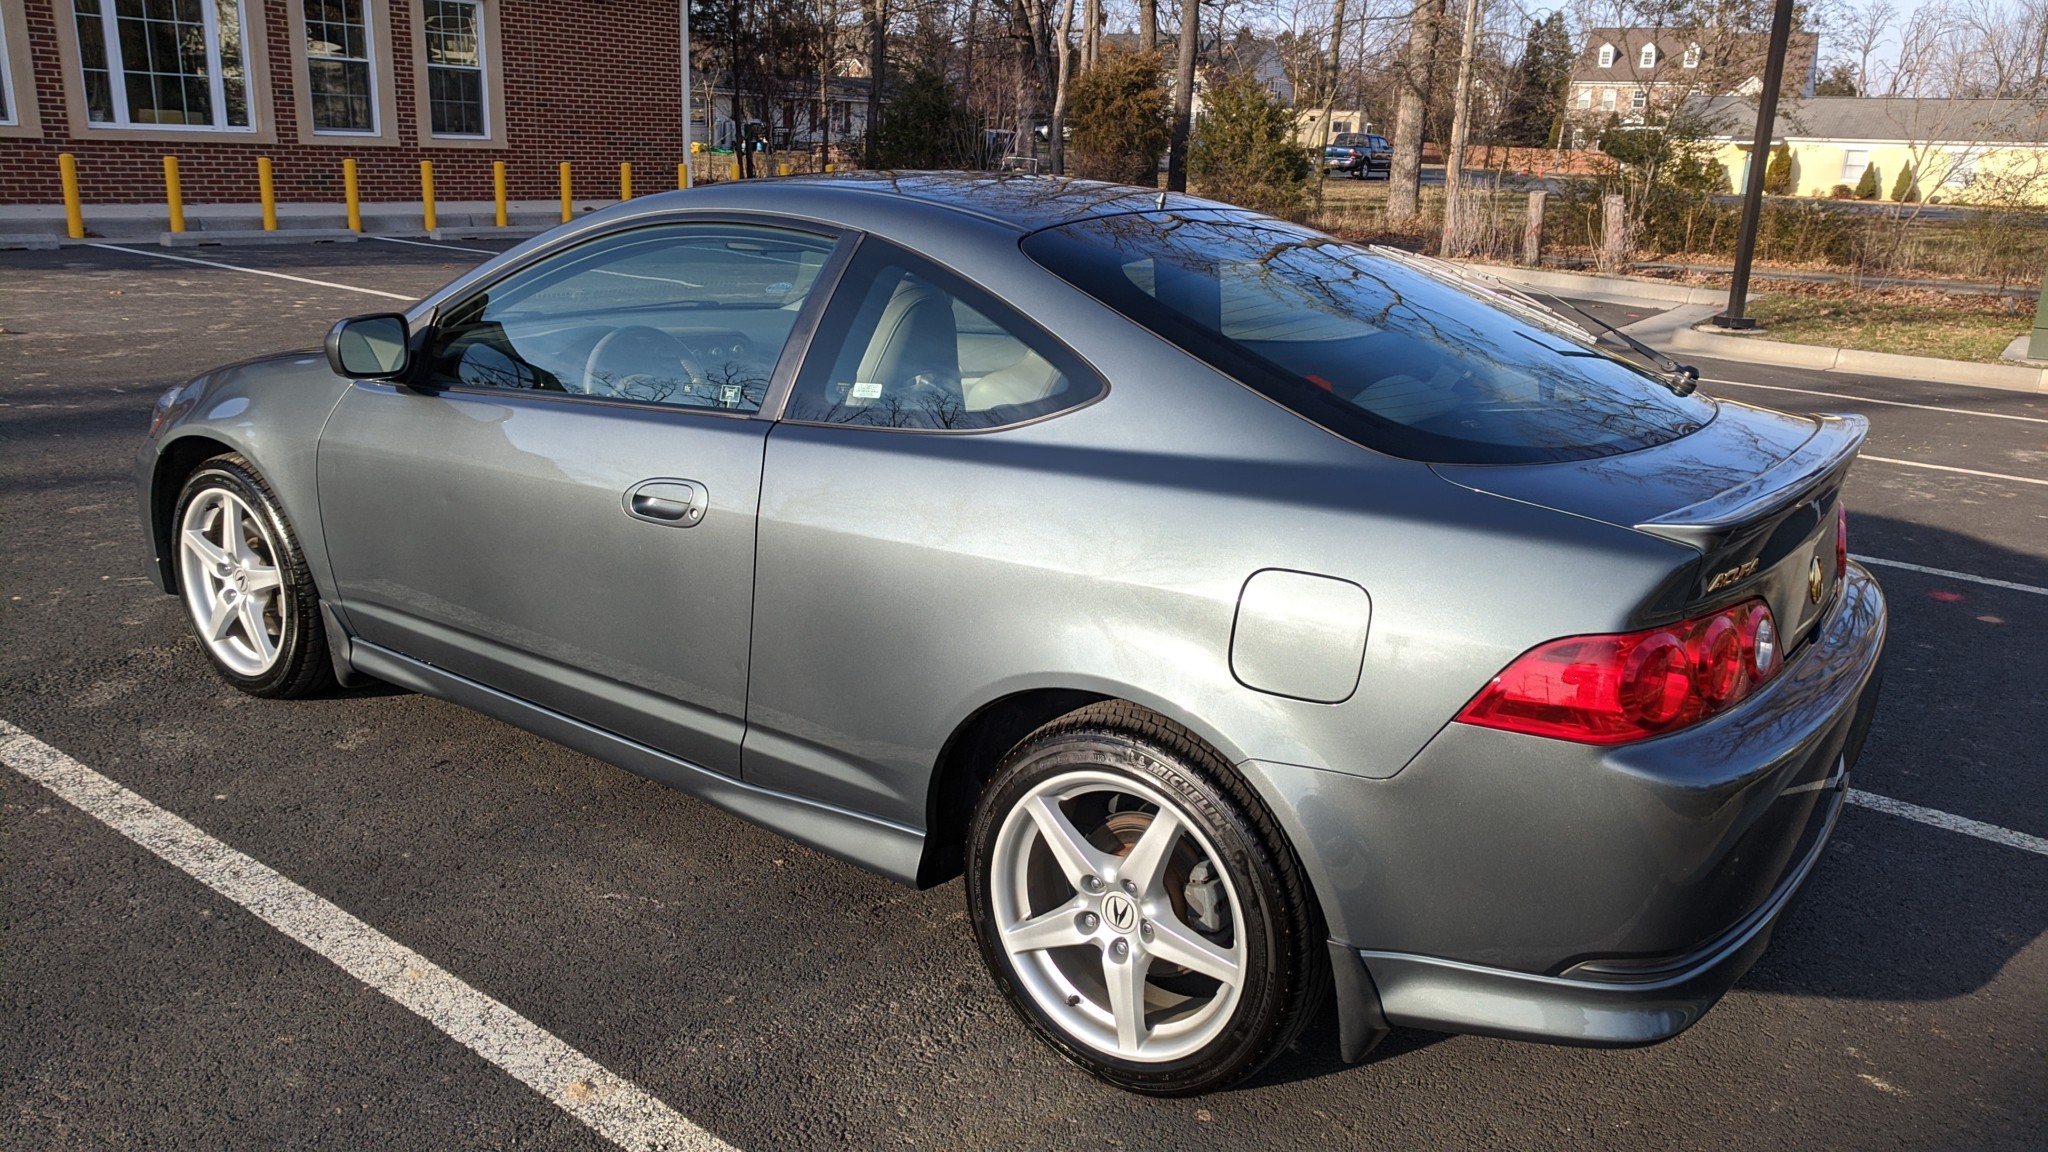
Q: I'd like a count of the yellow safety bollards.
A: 12